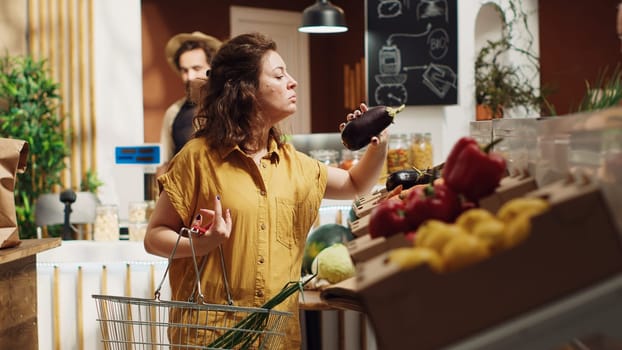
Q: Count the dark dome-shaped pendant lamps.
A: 1